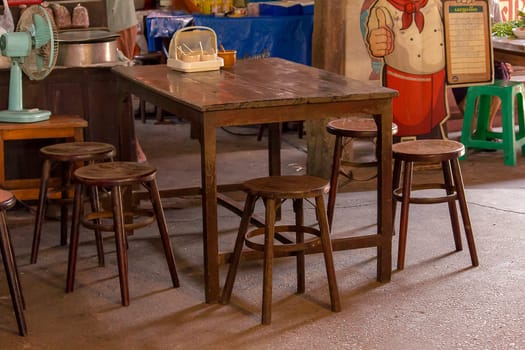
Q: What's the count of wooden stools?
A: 6